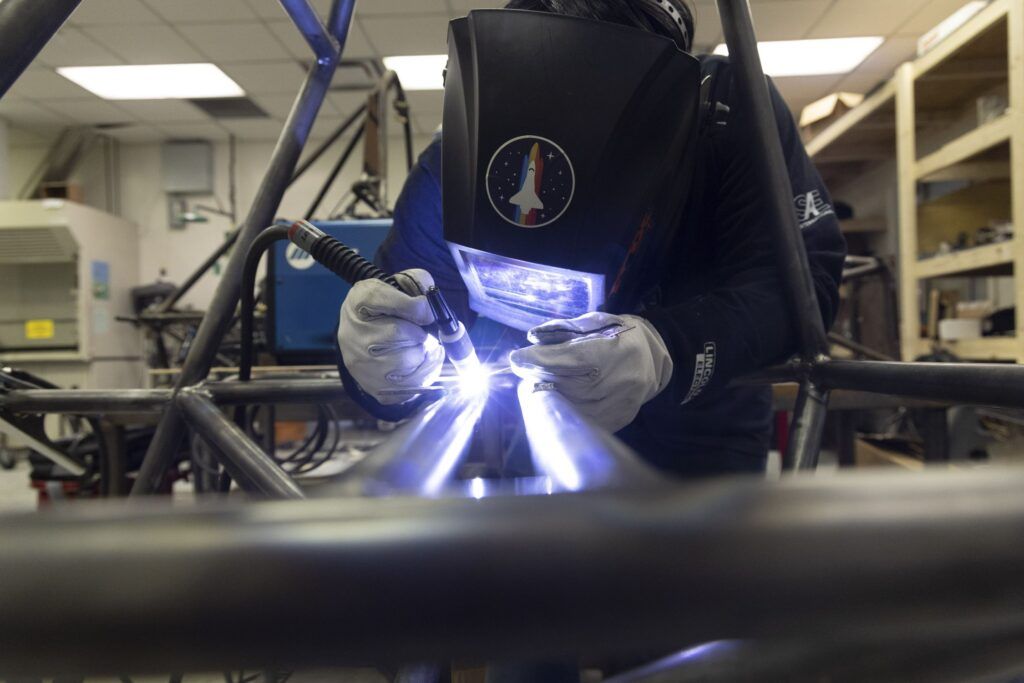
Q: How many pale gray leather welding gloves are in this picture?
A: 2